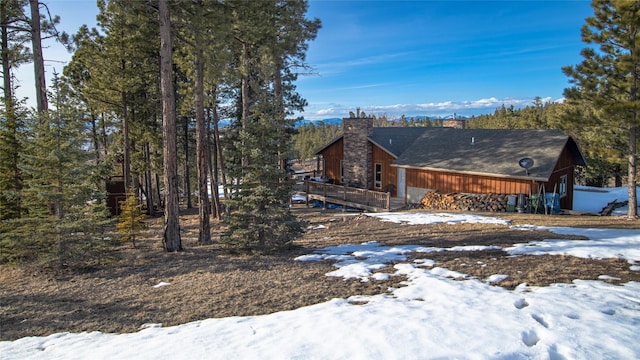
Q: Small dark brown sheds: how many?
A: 1